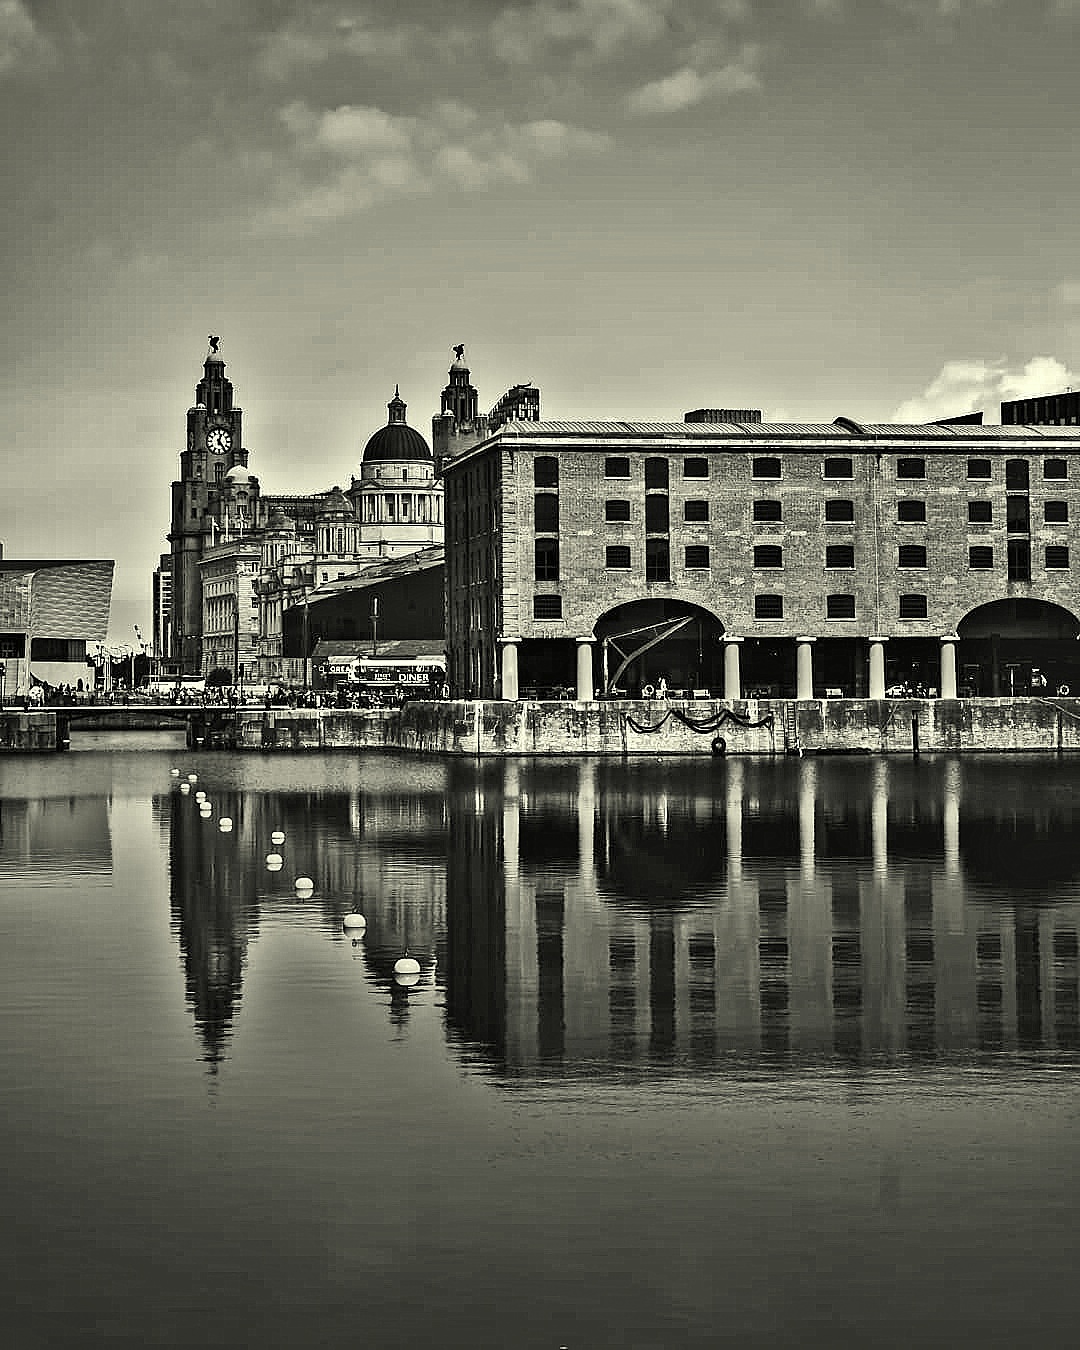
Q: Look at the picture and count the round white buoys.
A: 11